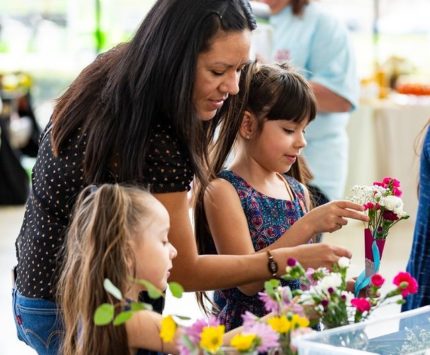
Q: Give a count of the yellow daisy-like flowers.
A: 5